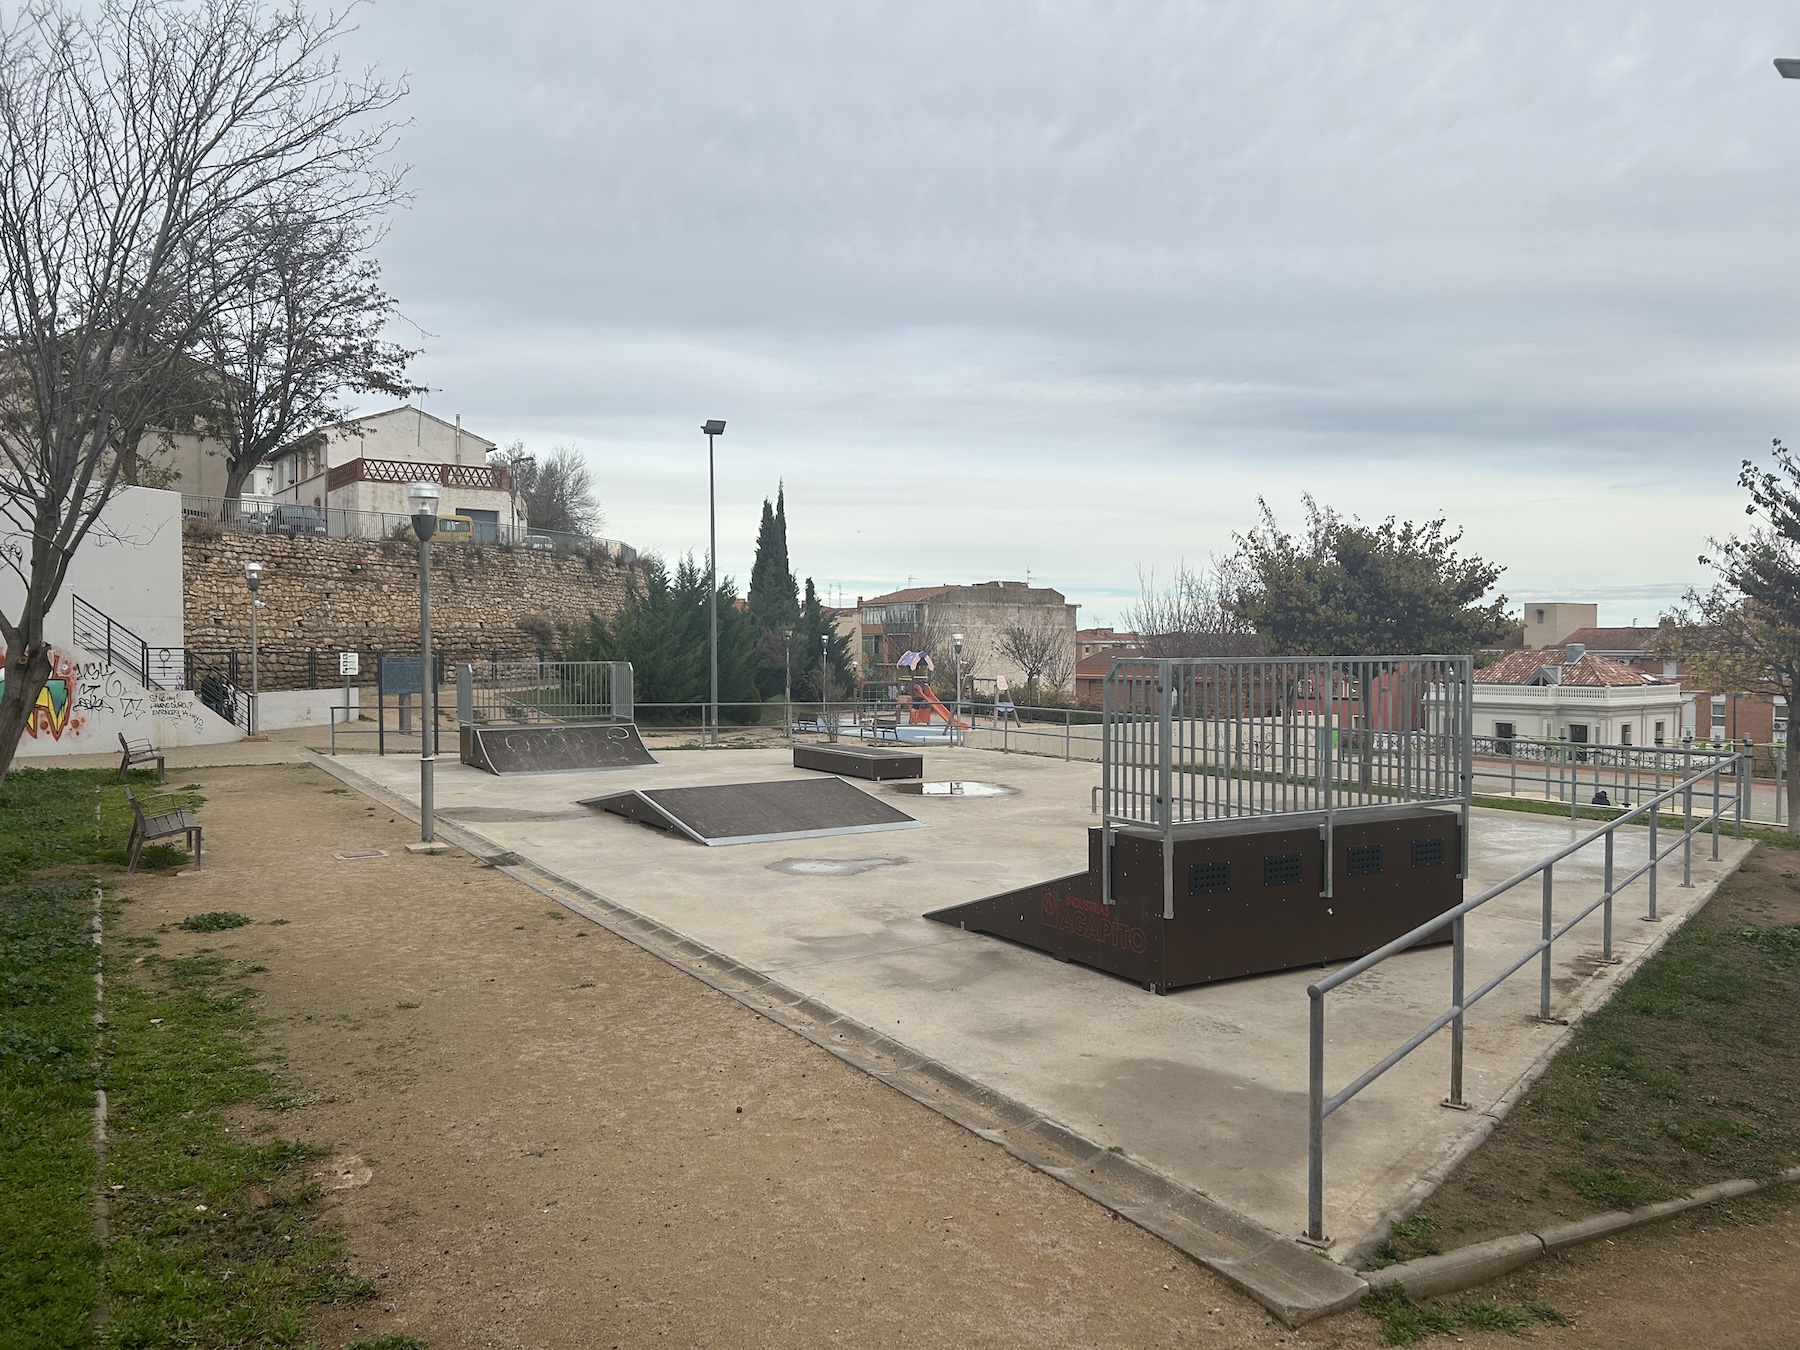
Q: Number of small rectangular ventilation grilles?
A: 4